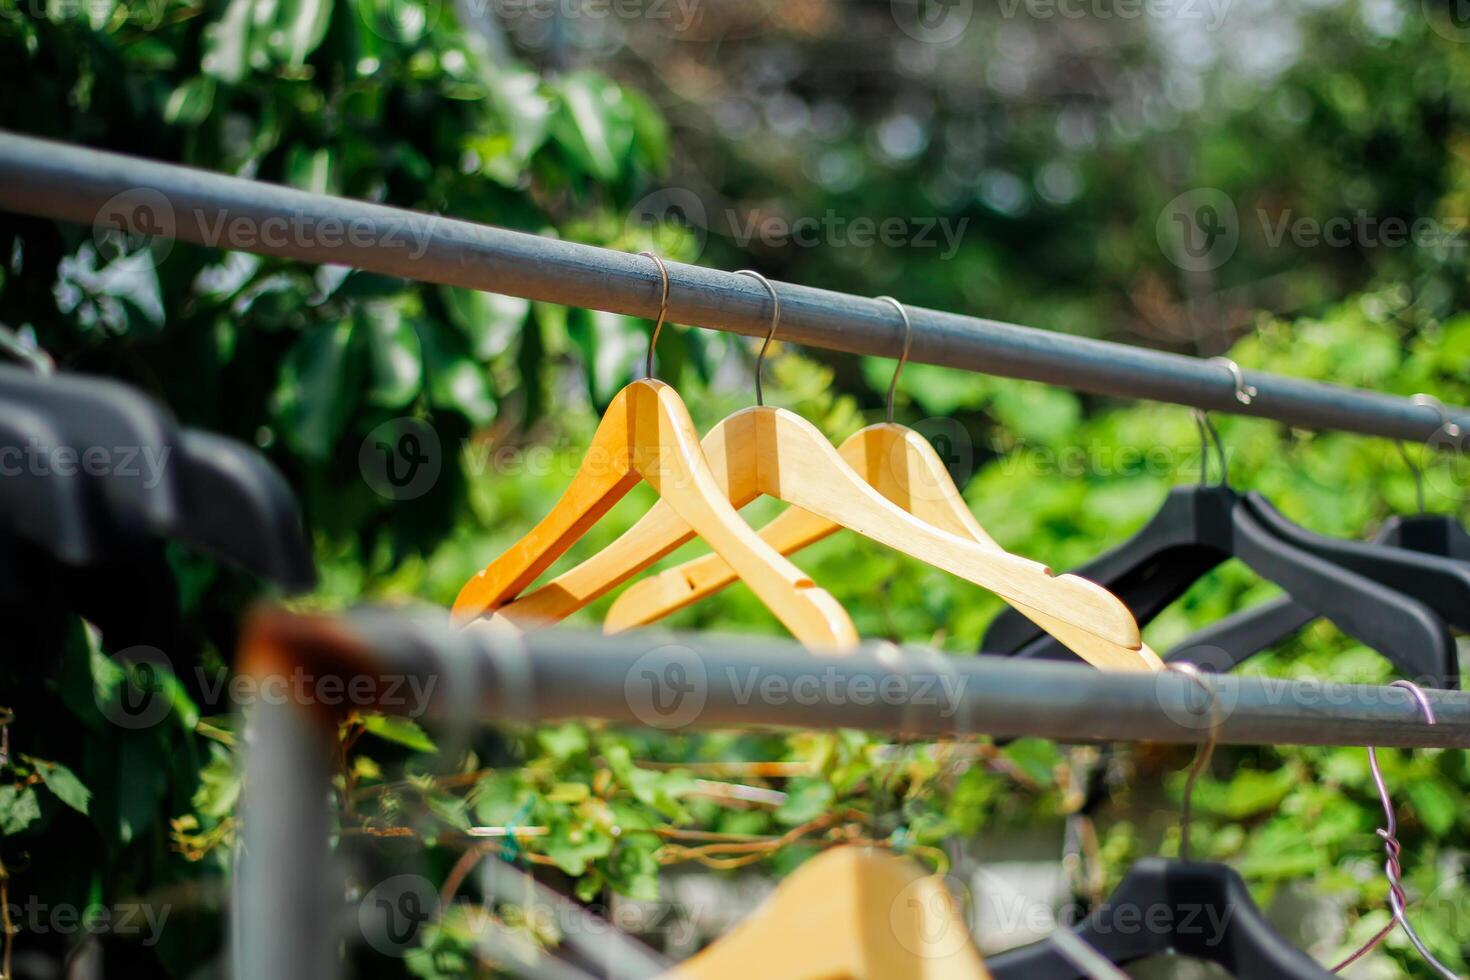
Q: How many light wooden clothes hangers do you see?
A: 4